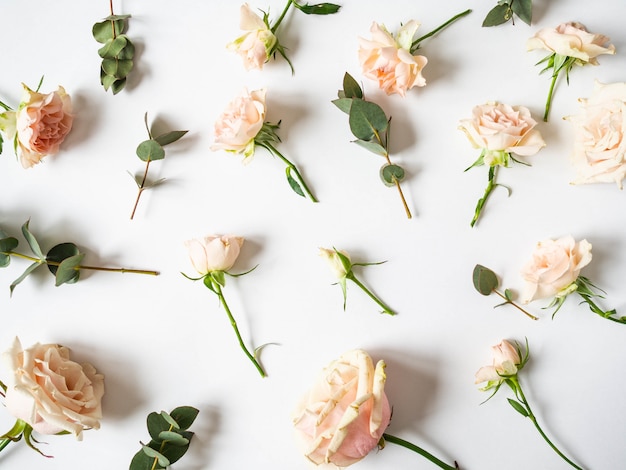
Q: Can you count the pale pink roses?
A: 13